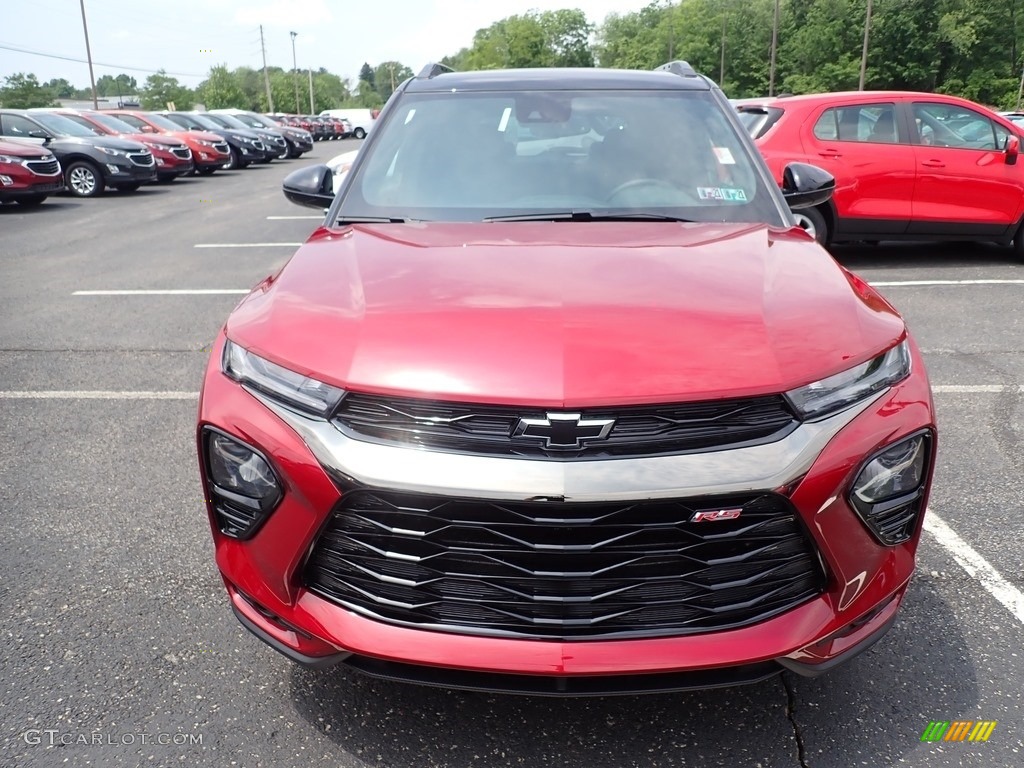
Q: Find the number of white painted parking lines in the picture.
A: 7